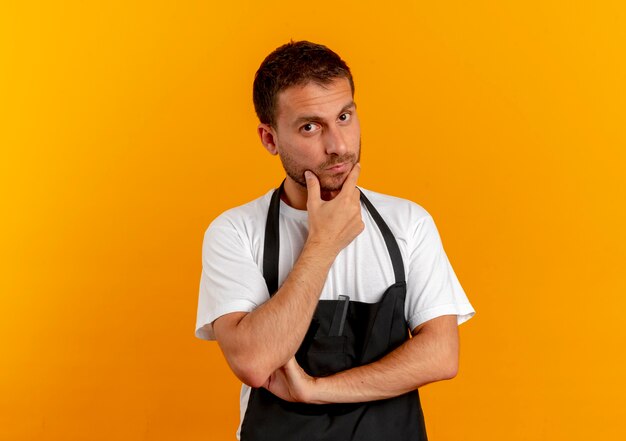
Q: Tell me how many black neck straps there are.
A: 2